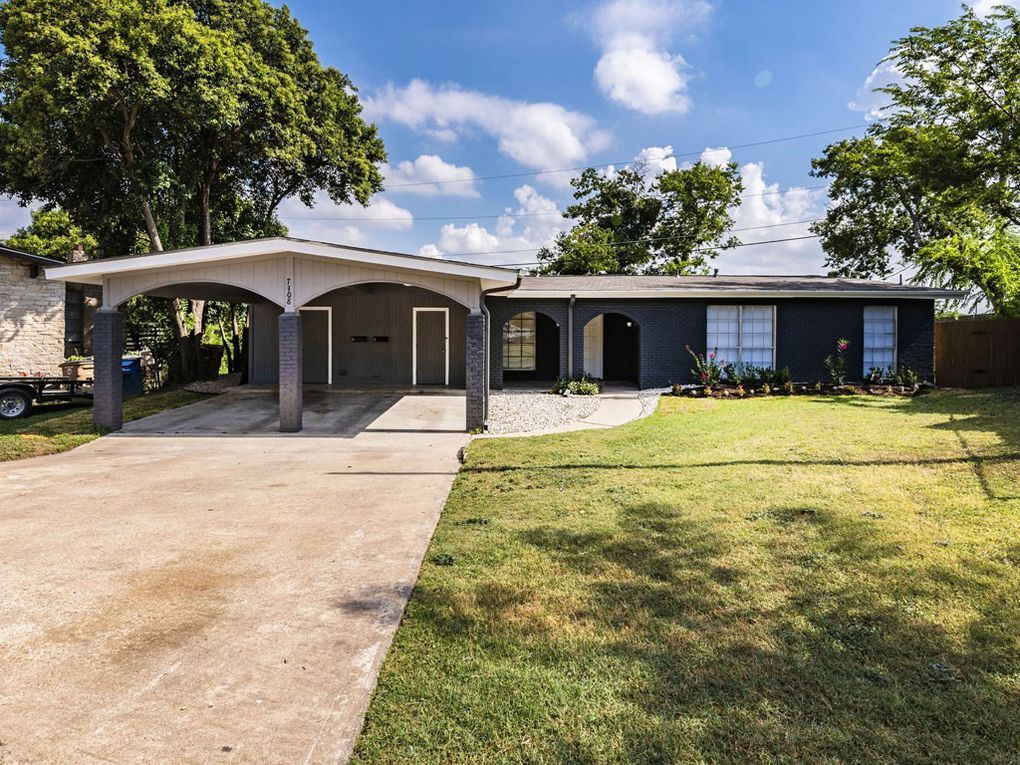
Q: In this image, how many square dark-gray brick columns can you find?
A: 3